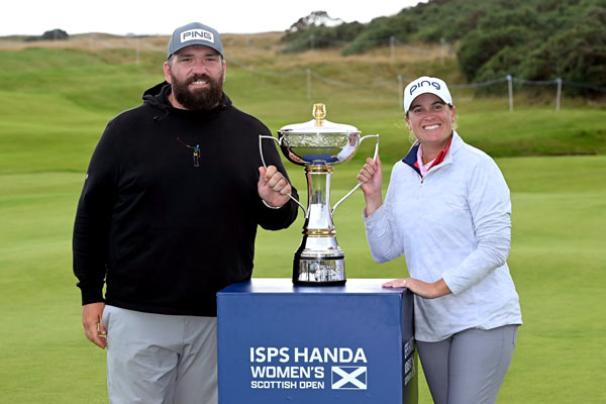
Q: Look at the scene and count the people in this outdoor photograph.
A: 2